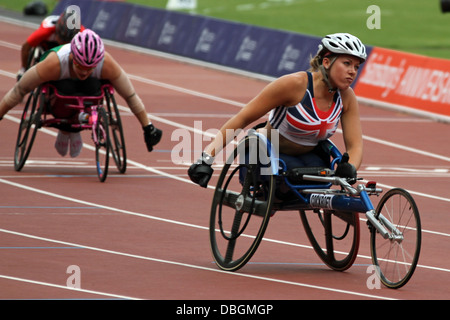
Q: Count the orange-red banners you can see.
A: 1